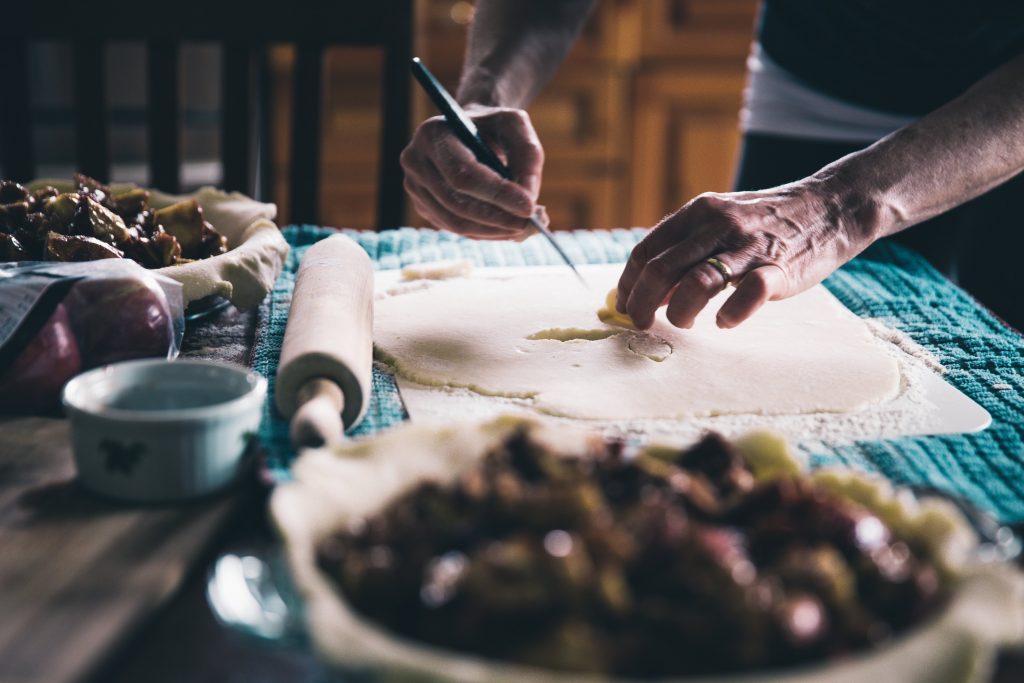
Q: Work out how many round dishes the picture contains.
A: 3